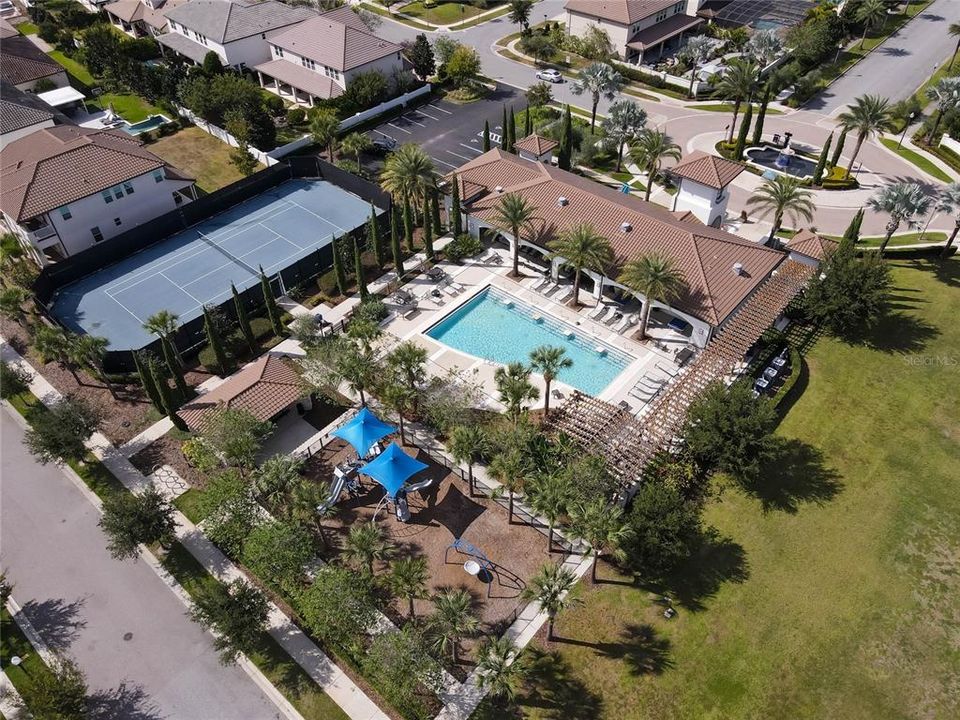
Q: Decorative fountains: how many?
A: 1